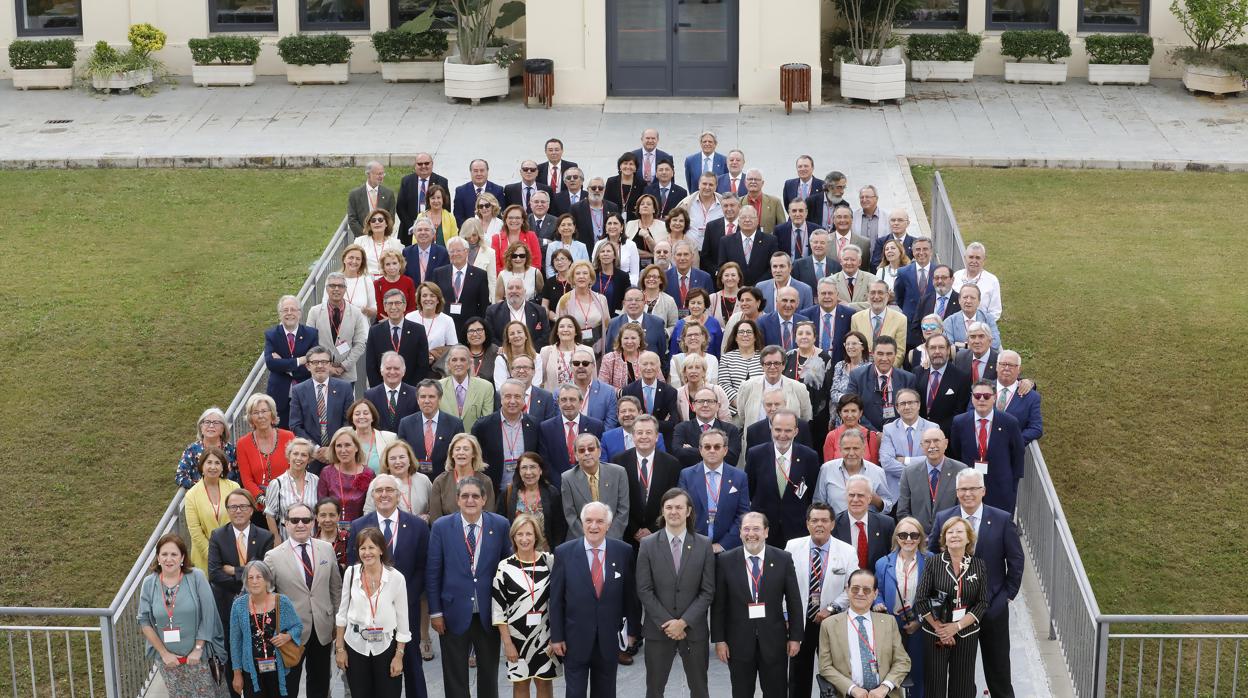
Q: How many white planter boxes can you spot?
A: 11